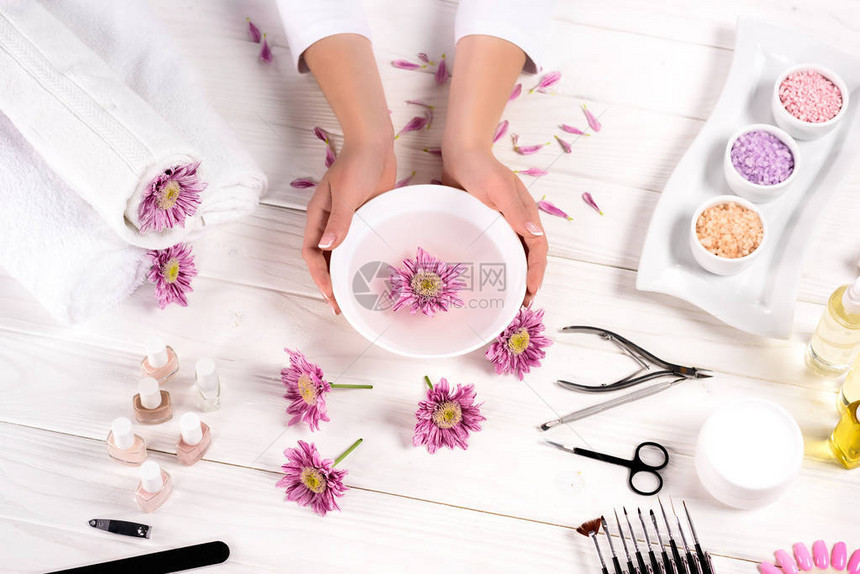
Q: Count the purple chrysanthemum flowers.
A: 7